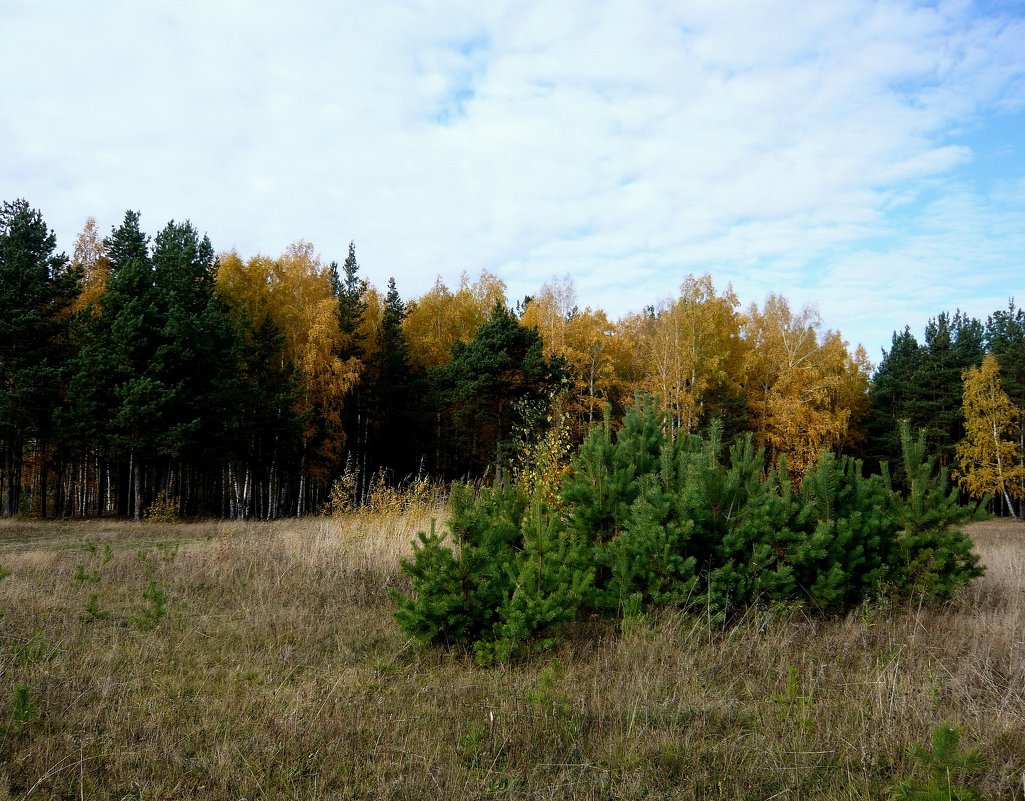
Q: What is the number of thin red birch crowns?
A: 0